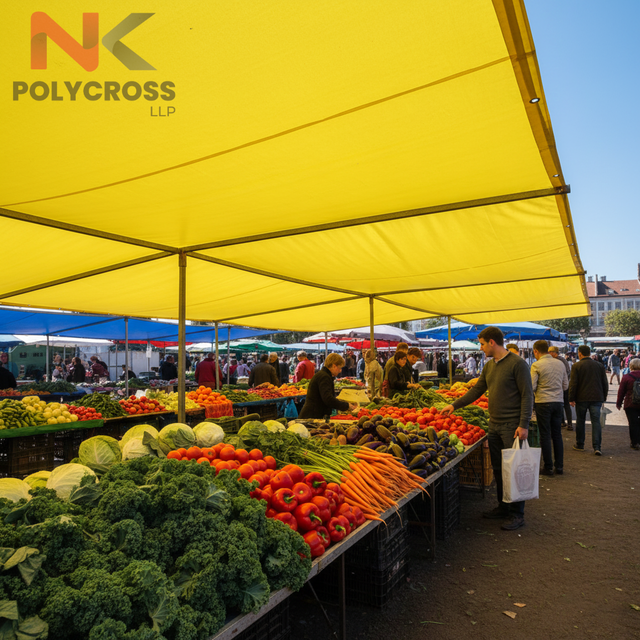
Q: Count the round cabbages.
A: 11